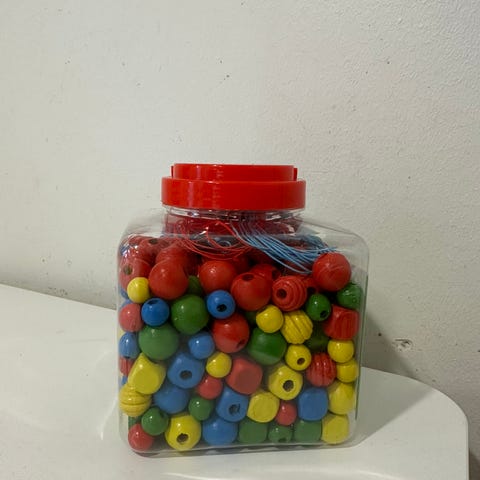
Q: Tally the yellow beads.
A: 14